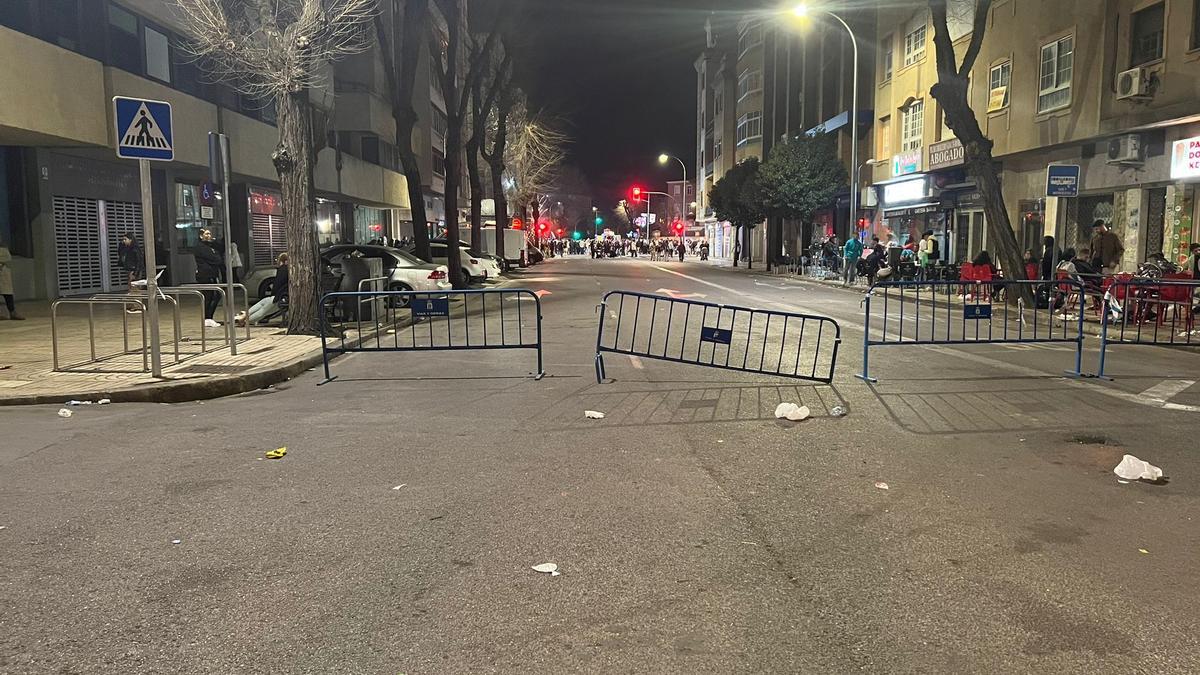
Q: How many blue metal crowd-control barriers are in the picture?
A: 4